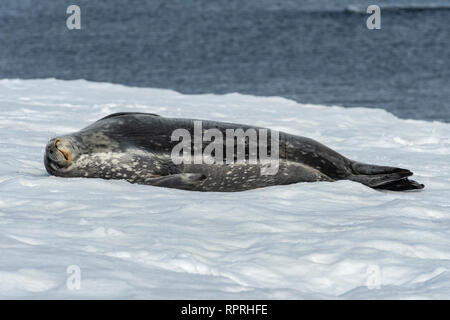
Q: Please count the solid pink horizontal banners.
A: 0